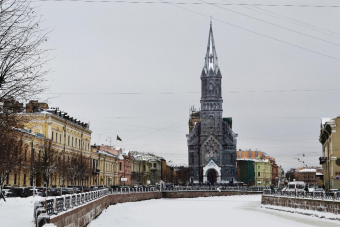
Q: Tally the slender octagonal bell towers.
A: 1